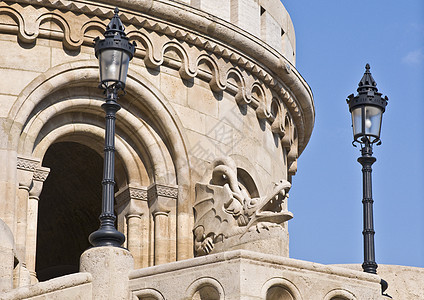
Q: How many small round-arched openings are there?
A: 4